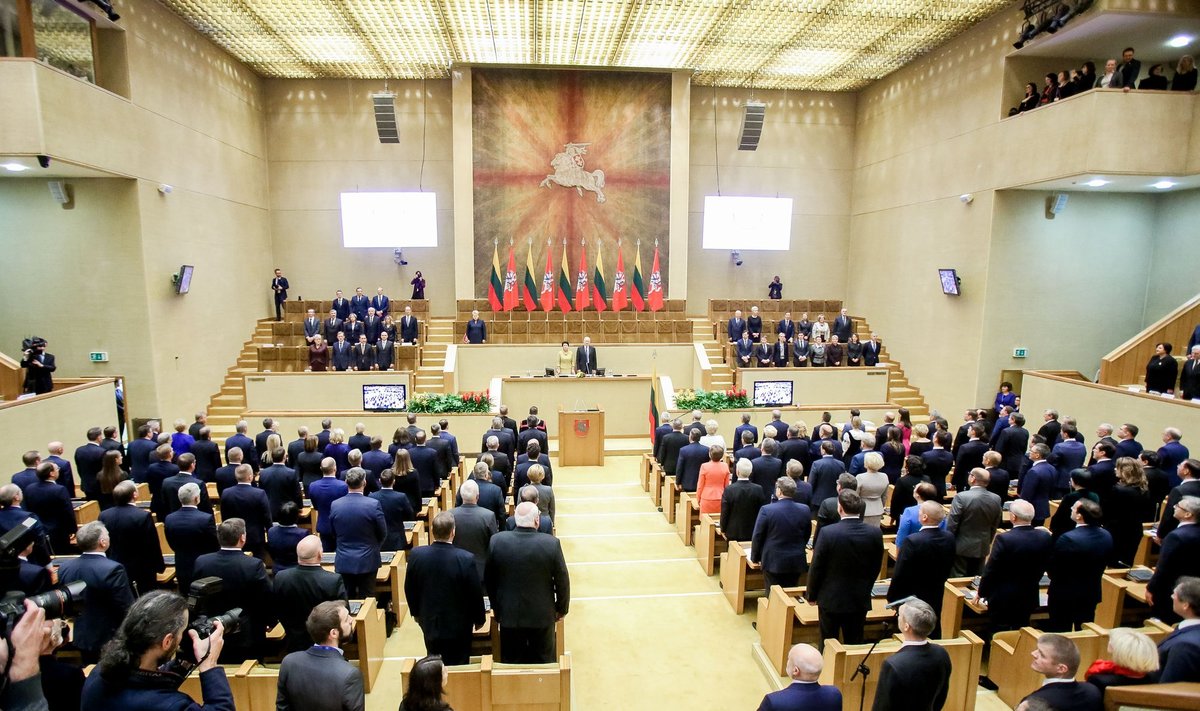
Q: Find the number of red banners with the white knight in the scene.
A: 5